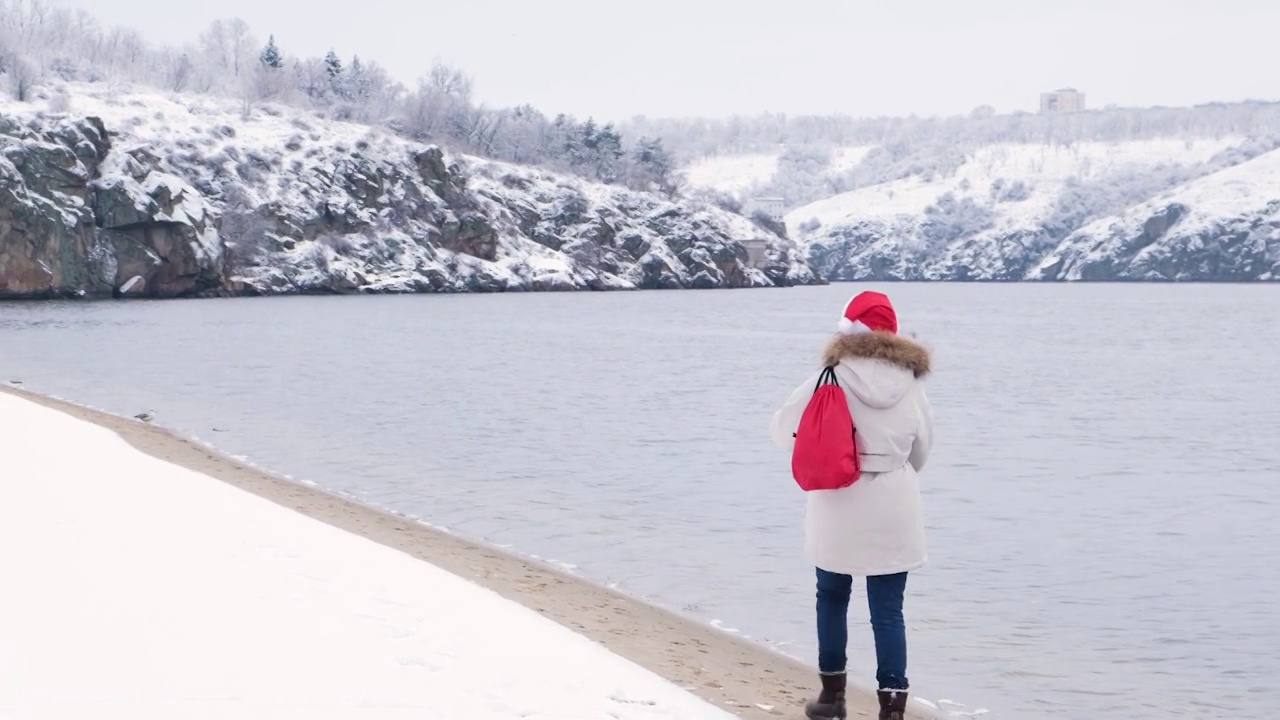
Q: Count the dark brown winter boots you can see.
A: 2